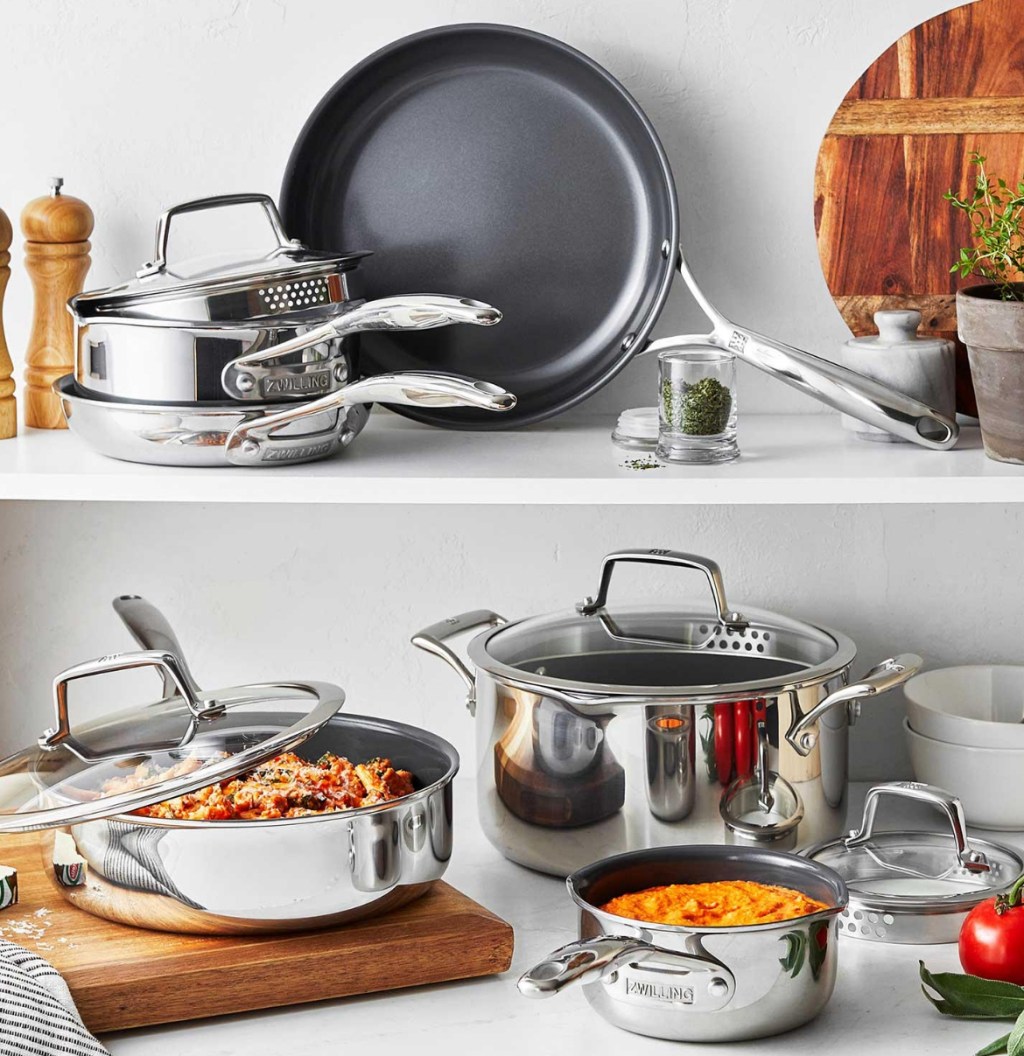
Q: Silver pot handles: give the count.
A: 11